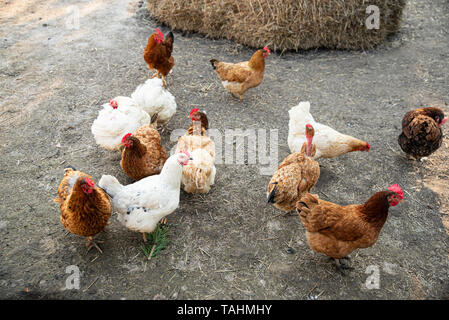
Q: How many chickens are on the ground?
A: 12